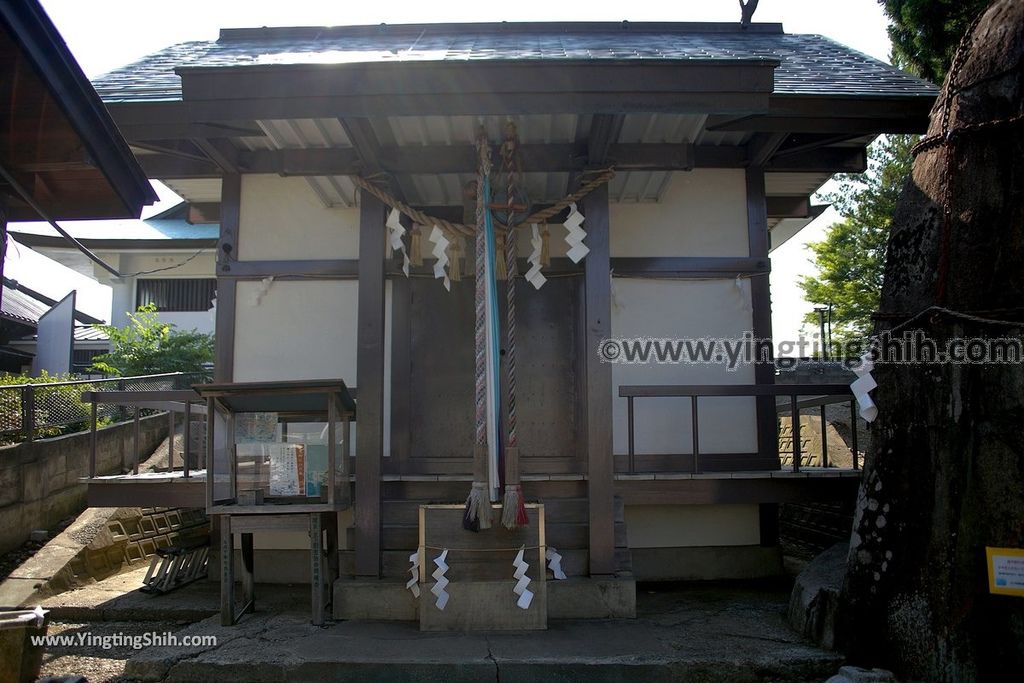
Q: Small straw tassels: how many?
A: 4